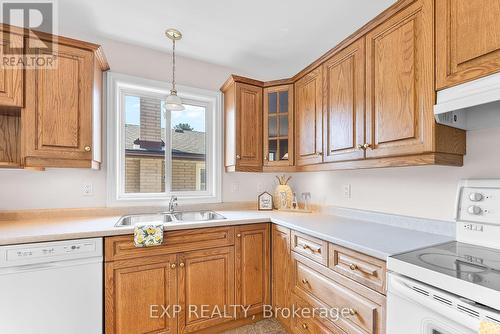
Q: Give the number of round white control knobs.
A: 2